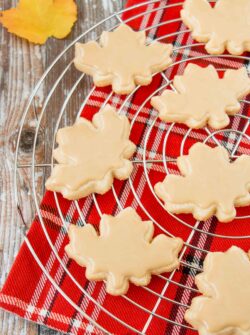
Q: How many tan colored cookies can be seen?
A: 7